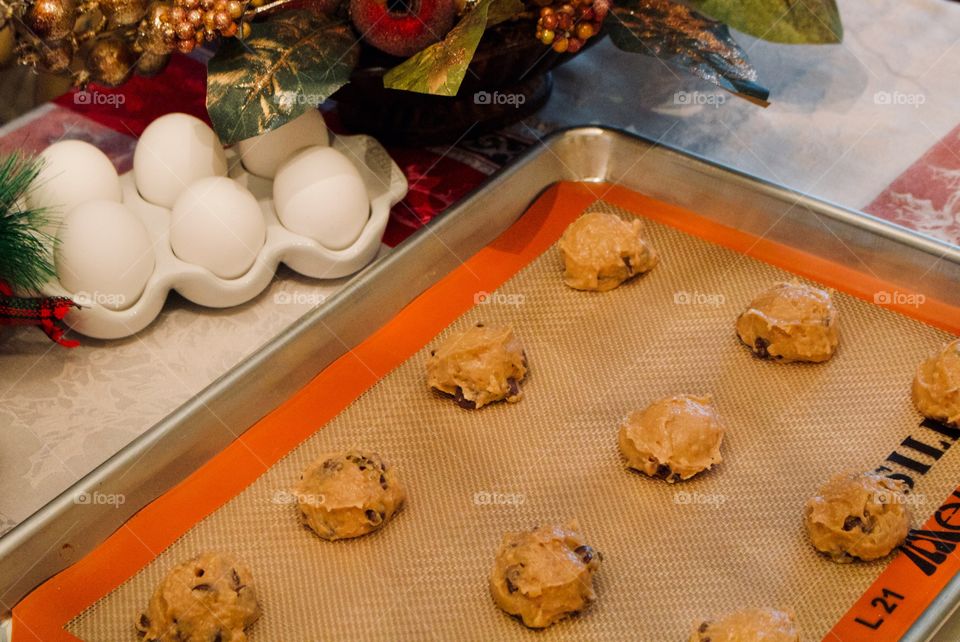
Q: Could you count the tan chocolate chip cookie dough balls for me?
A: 10